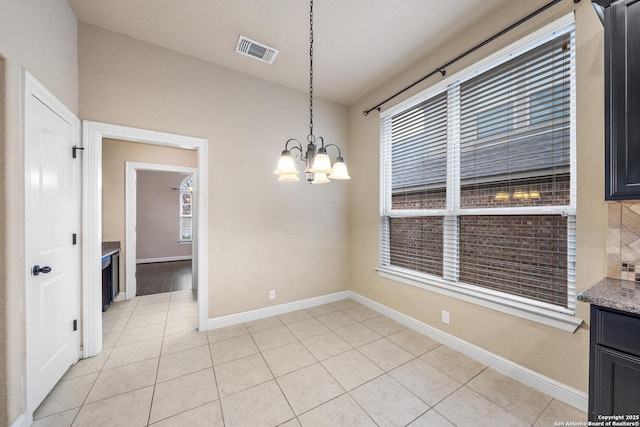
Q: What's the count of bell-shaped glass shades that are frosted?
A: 5